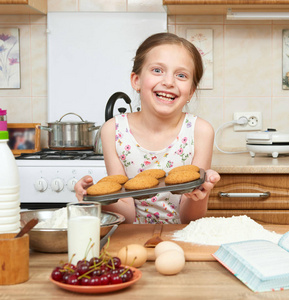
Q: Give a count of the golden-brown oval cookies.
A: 6